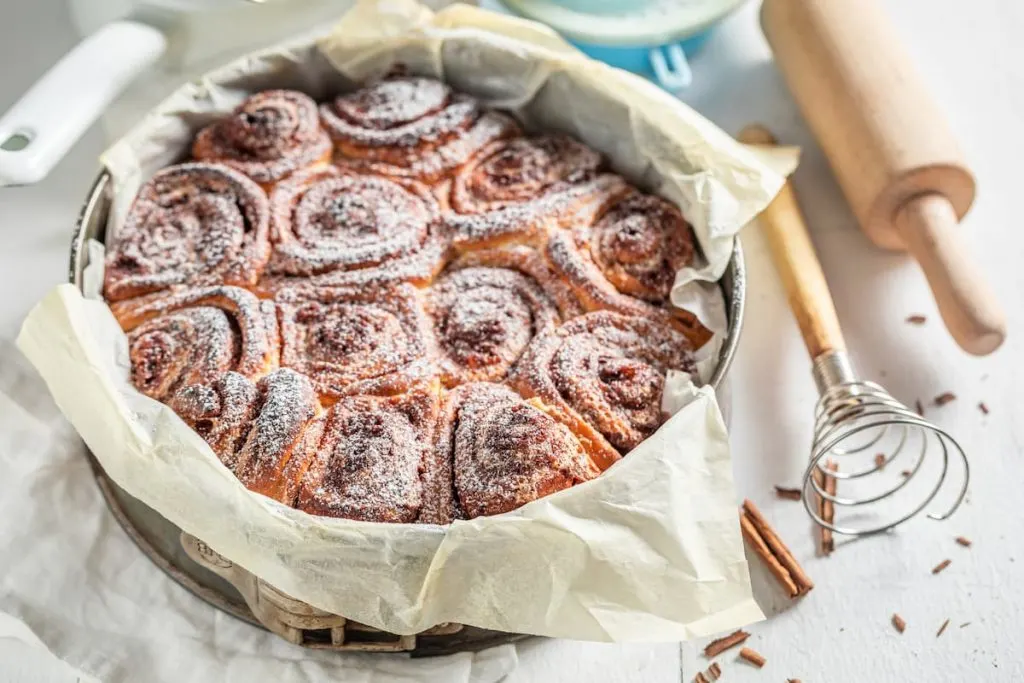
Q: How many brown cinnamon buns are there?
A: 13